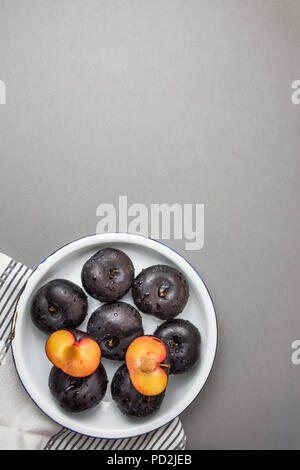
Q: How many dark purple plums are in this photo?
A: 7